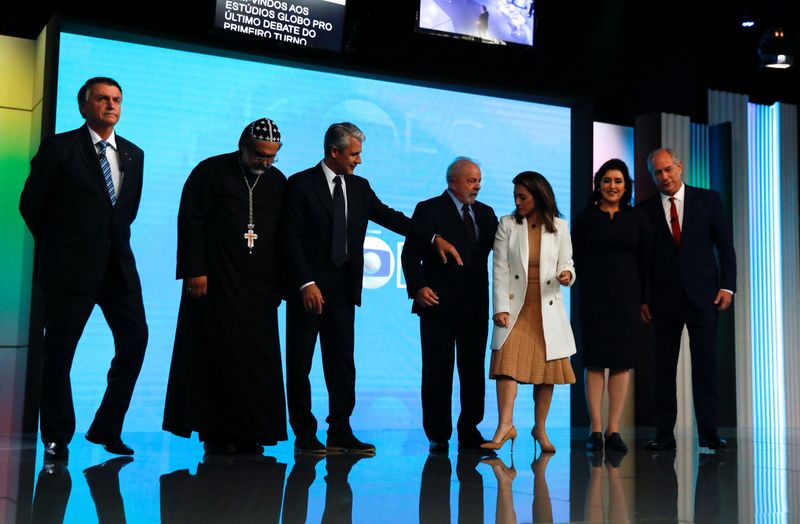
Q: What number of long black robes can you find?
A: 1